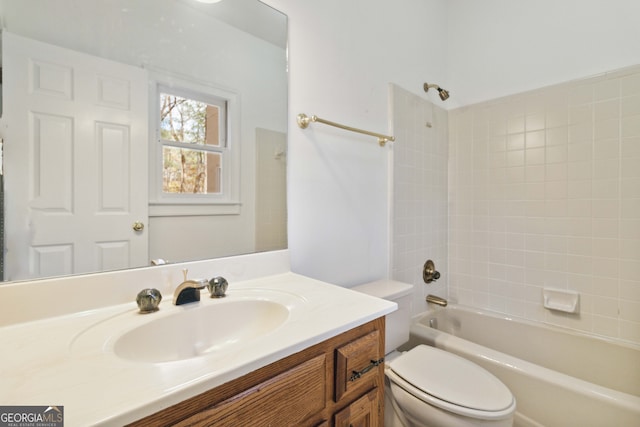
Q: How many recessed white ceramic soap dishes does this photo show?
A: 1